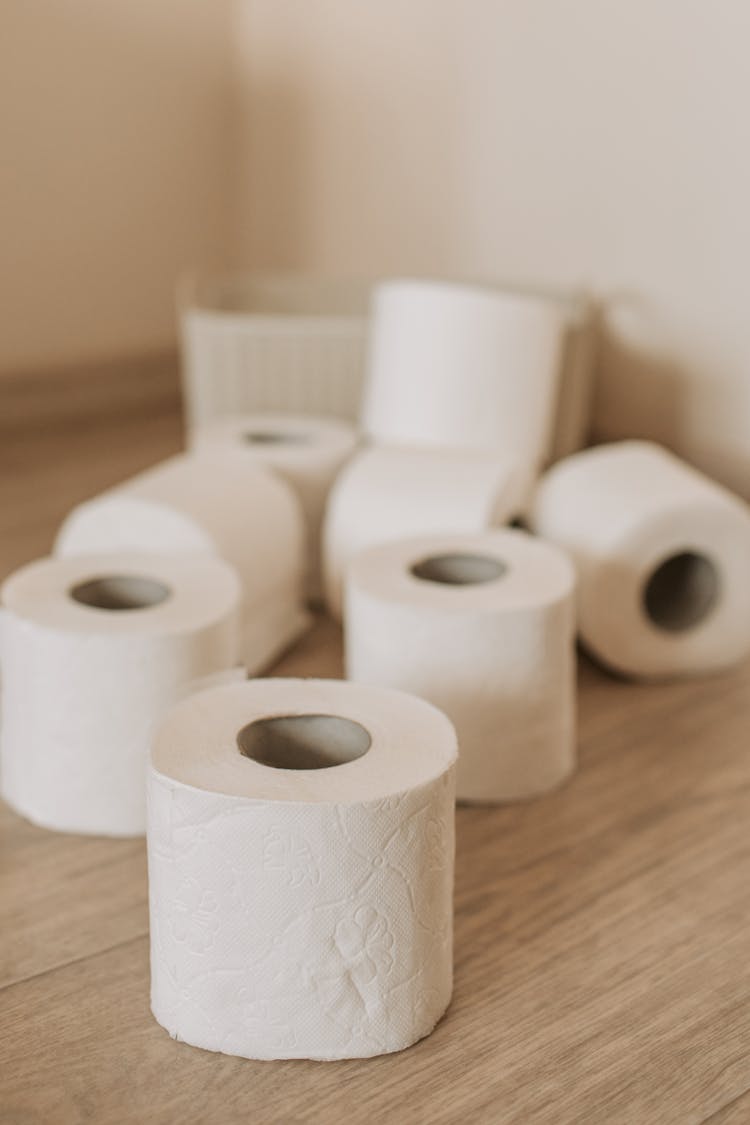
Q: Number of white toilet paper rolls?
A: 8